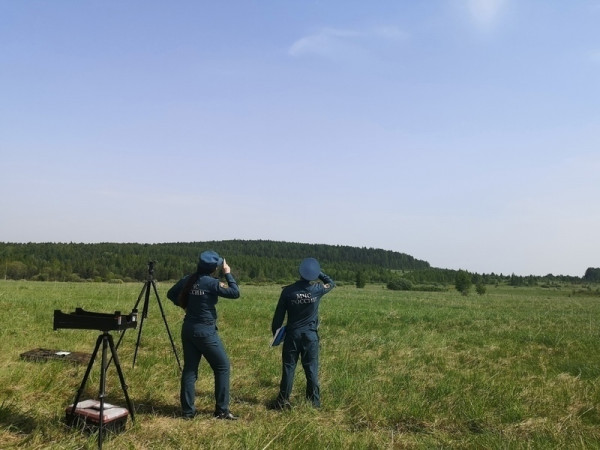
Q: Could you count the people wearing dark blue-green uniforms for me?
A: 2